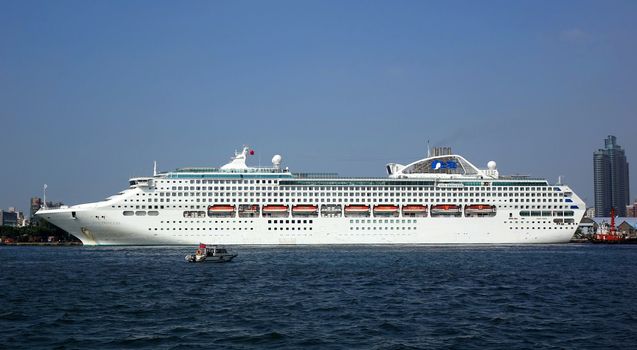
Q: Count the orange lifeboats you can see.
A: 8